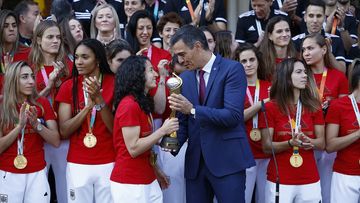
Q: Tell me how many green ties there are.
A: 0